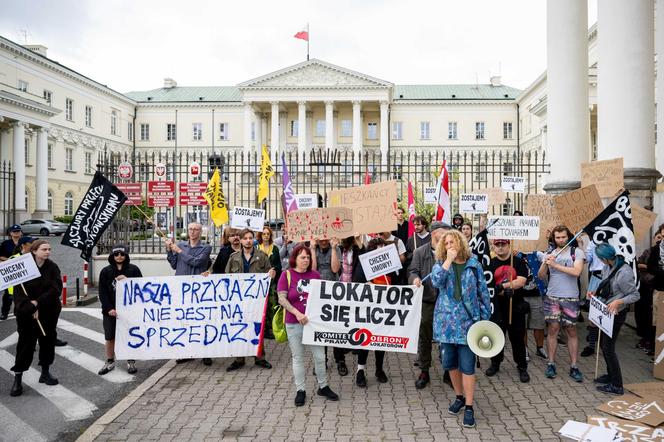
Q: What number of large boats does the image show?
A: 0